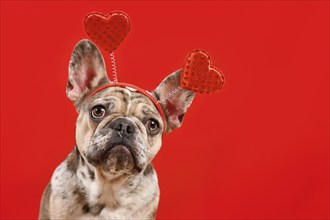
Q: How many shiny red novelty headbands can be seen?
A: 1